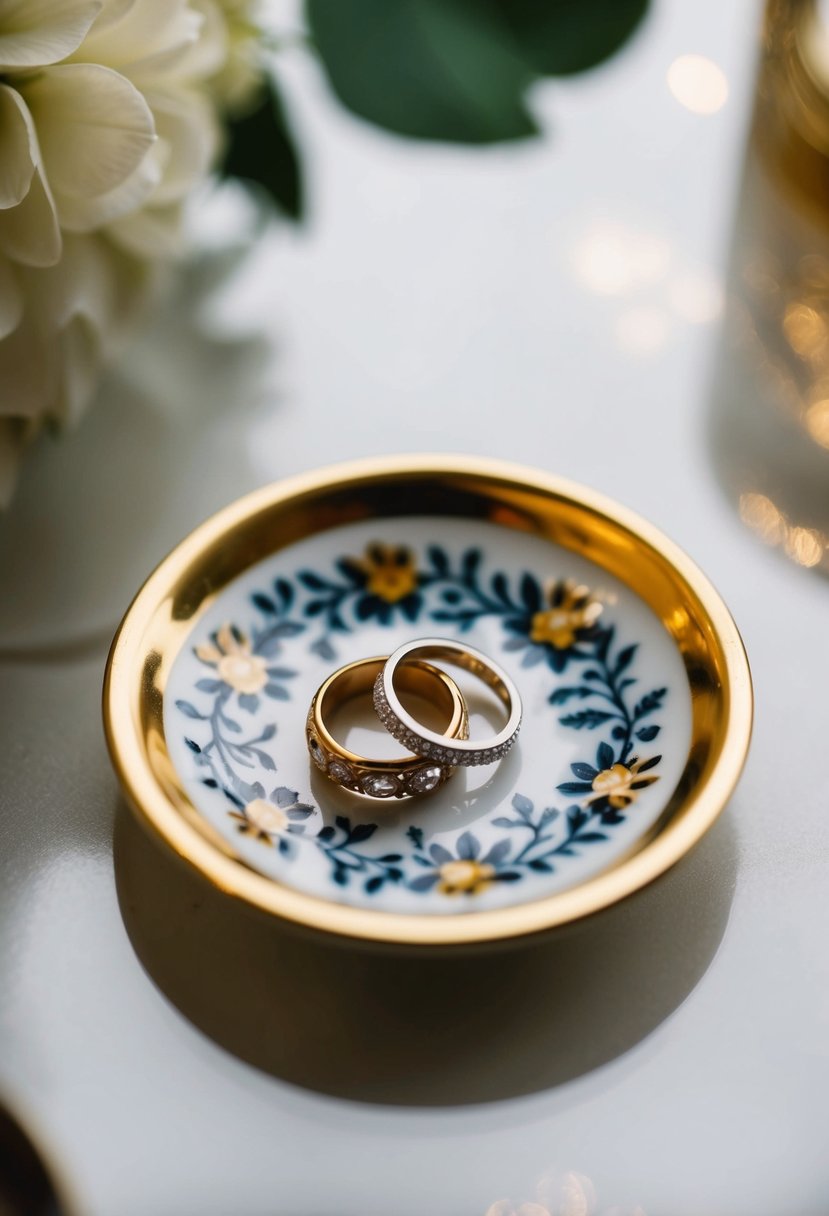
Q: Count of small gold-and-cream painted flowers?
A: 6